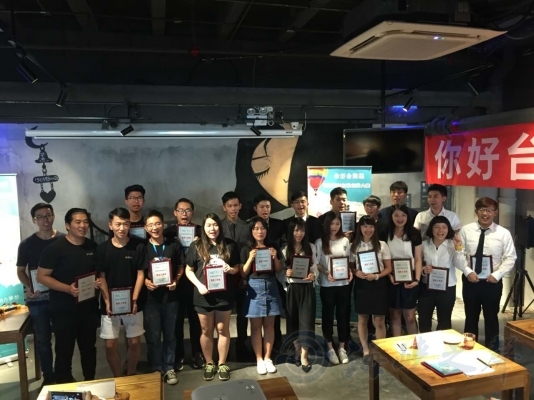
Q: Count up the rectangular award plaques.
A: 15